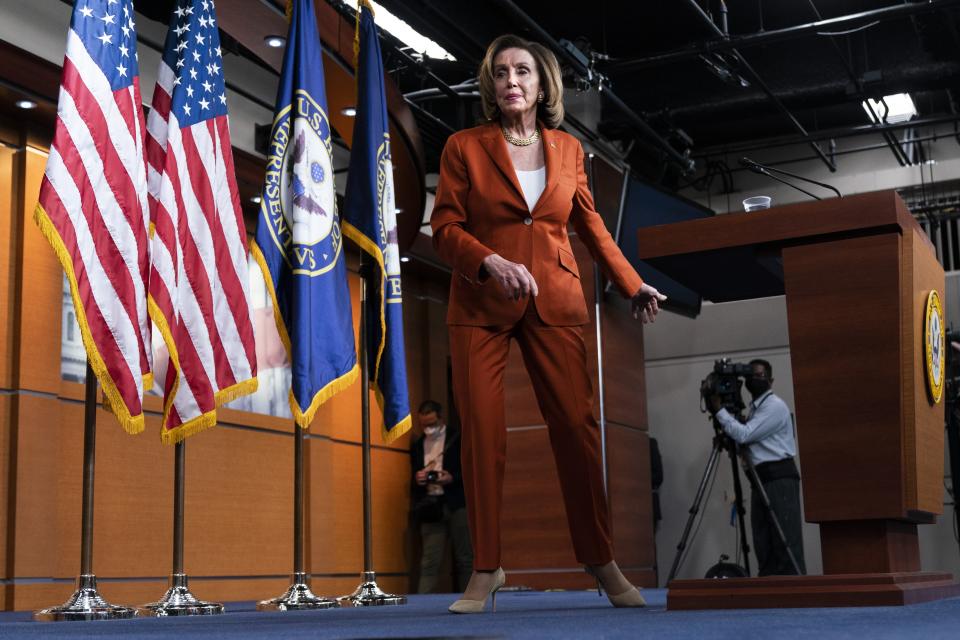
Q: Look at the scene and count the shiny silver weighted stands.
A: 4